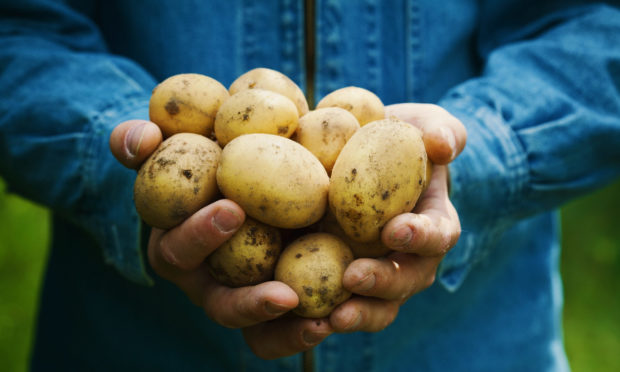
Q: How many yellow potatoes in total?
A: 11